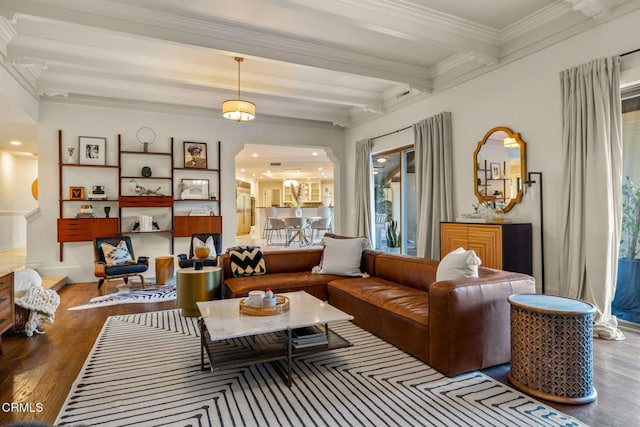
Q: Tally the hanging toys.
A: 0